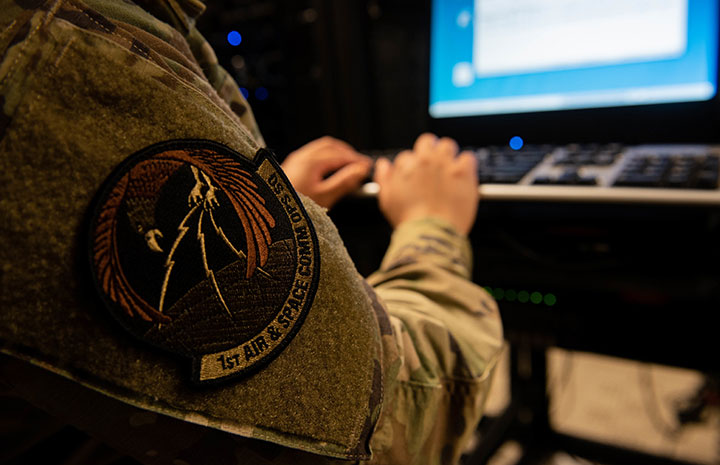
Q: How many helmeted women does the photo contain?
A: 0